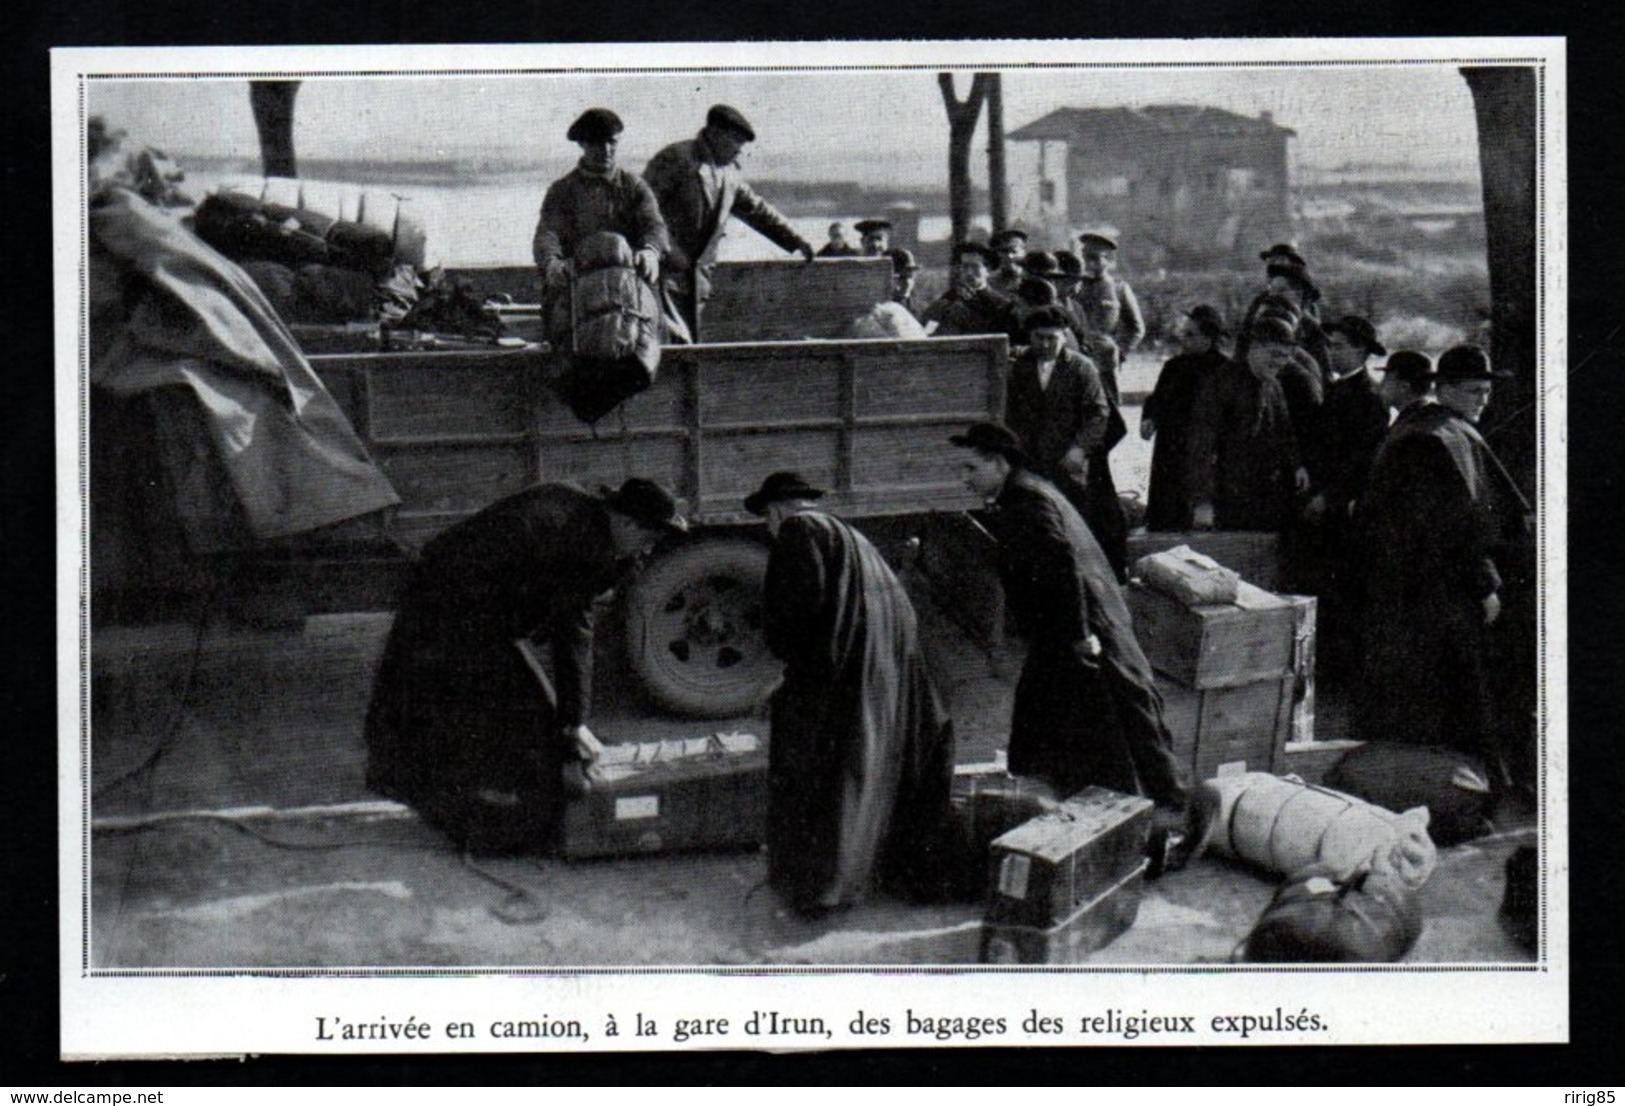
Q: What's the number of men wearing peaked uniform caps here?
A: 3